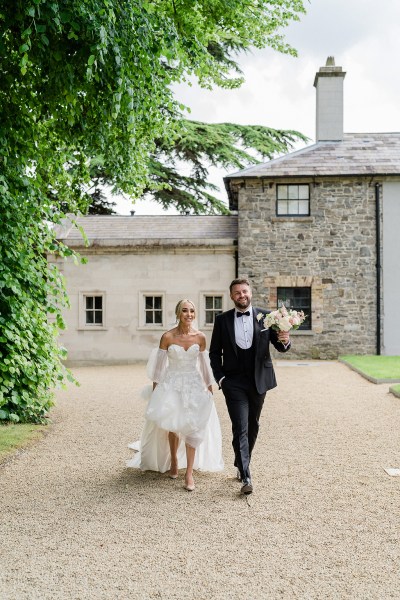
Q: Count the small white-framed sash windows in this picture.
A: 3